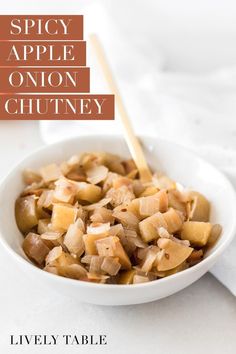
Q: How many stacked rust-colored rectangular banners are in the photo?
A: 4